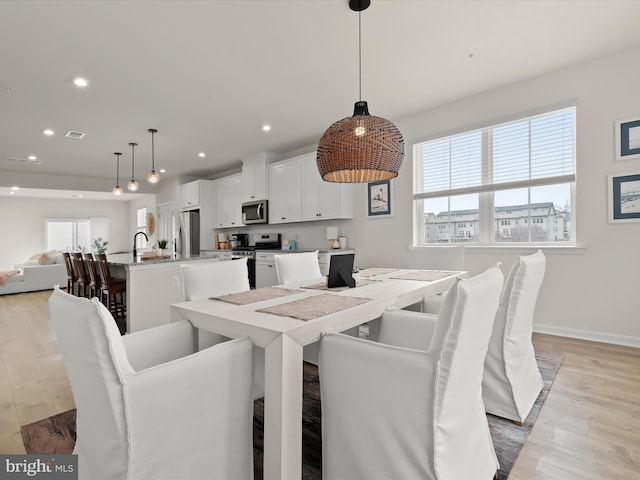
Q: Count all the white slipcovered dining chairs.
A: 6